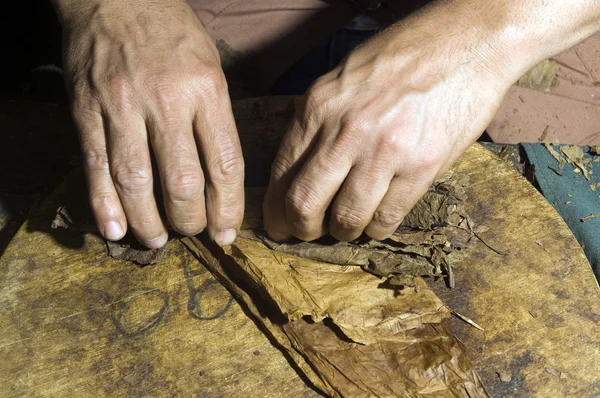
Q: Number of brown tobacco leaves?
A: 2